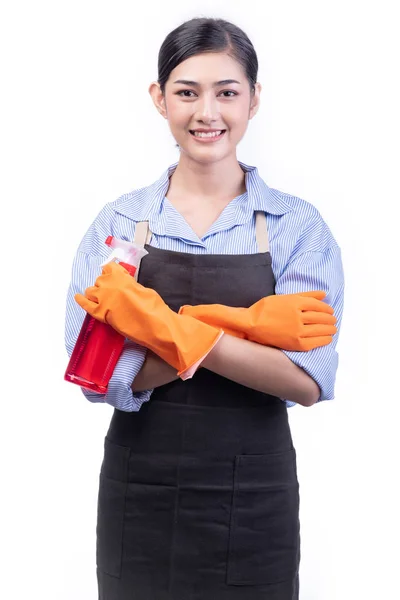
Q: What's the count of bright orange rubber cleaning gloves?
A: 2